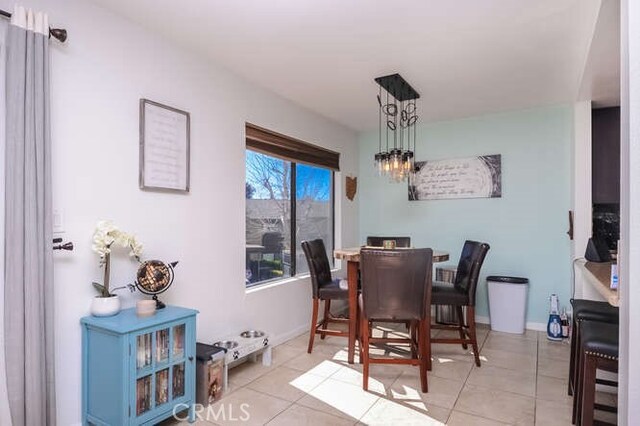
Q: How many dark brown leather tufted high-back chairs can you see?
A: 4